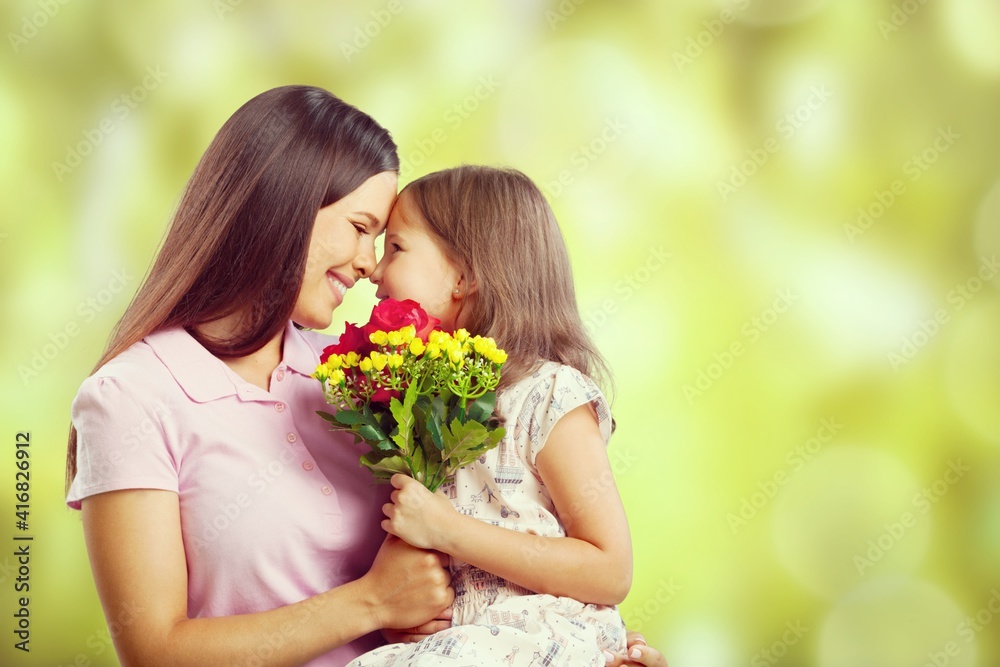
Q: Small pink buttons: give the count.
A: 5